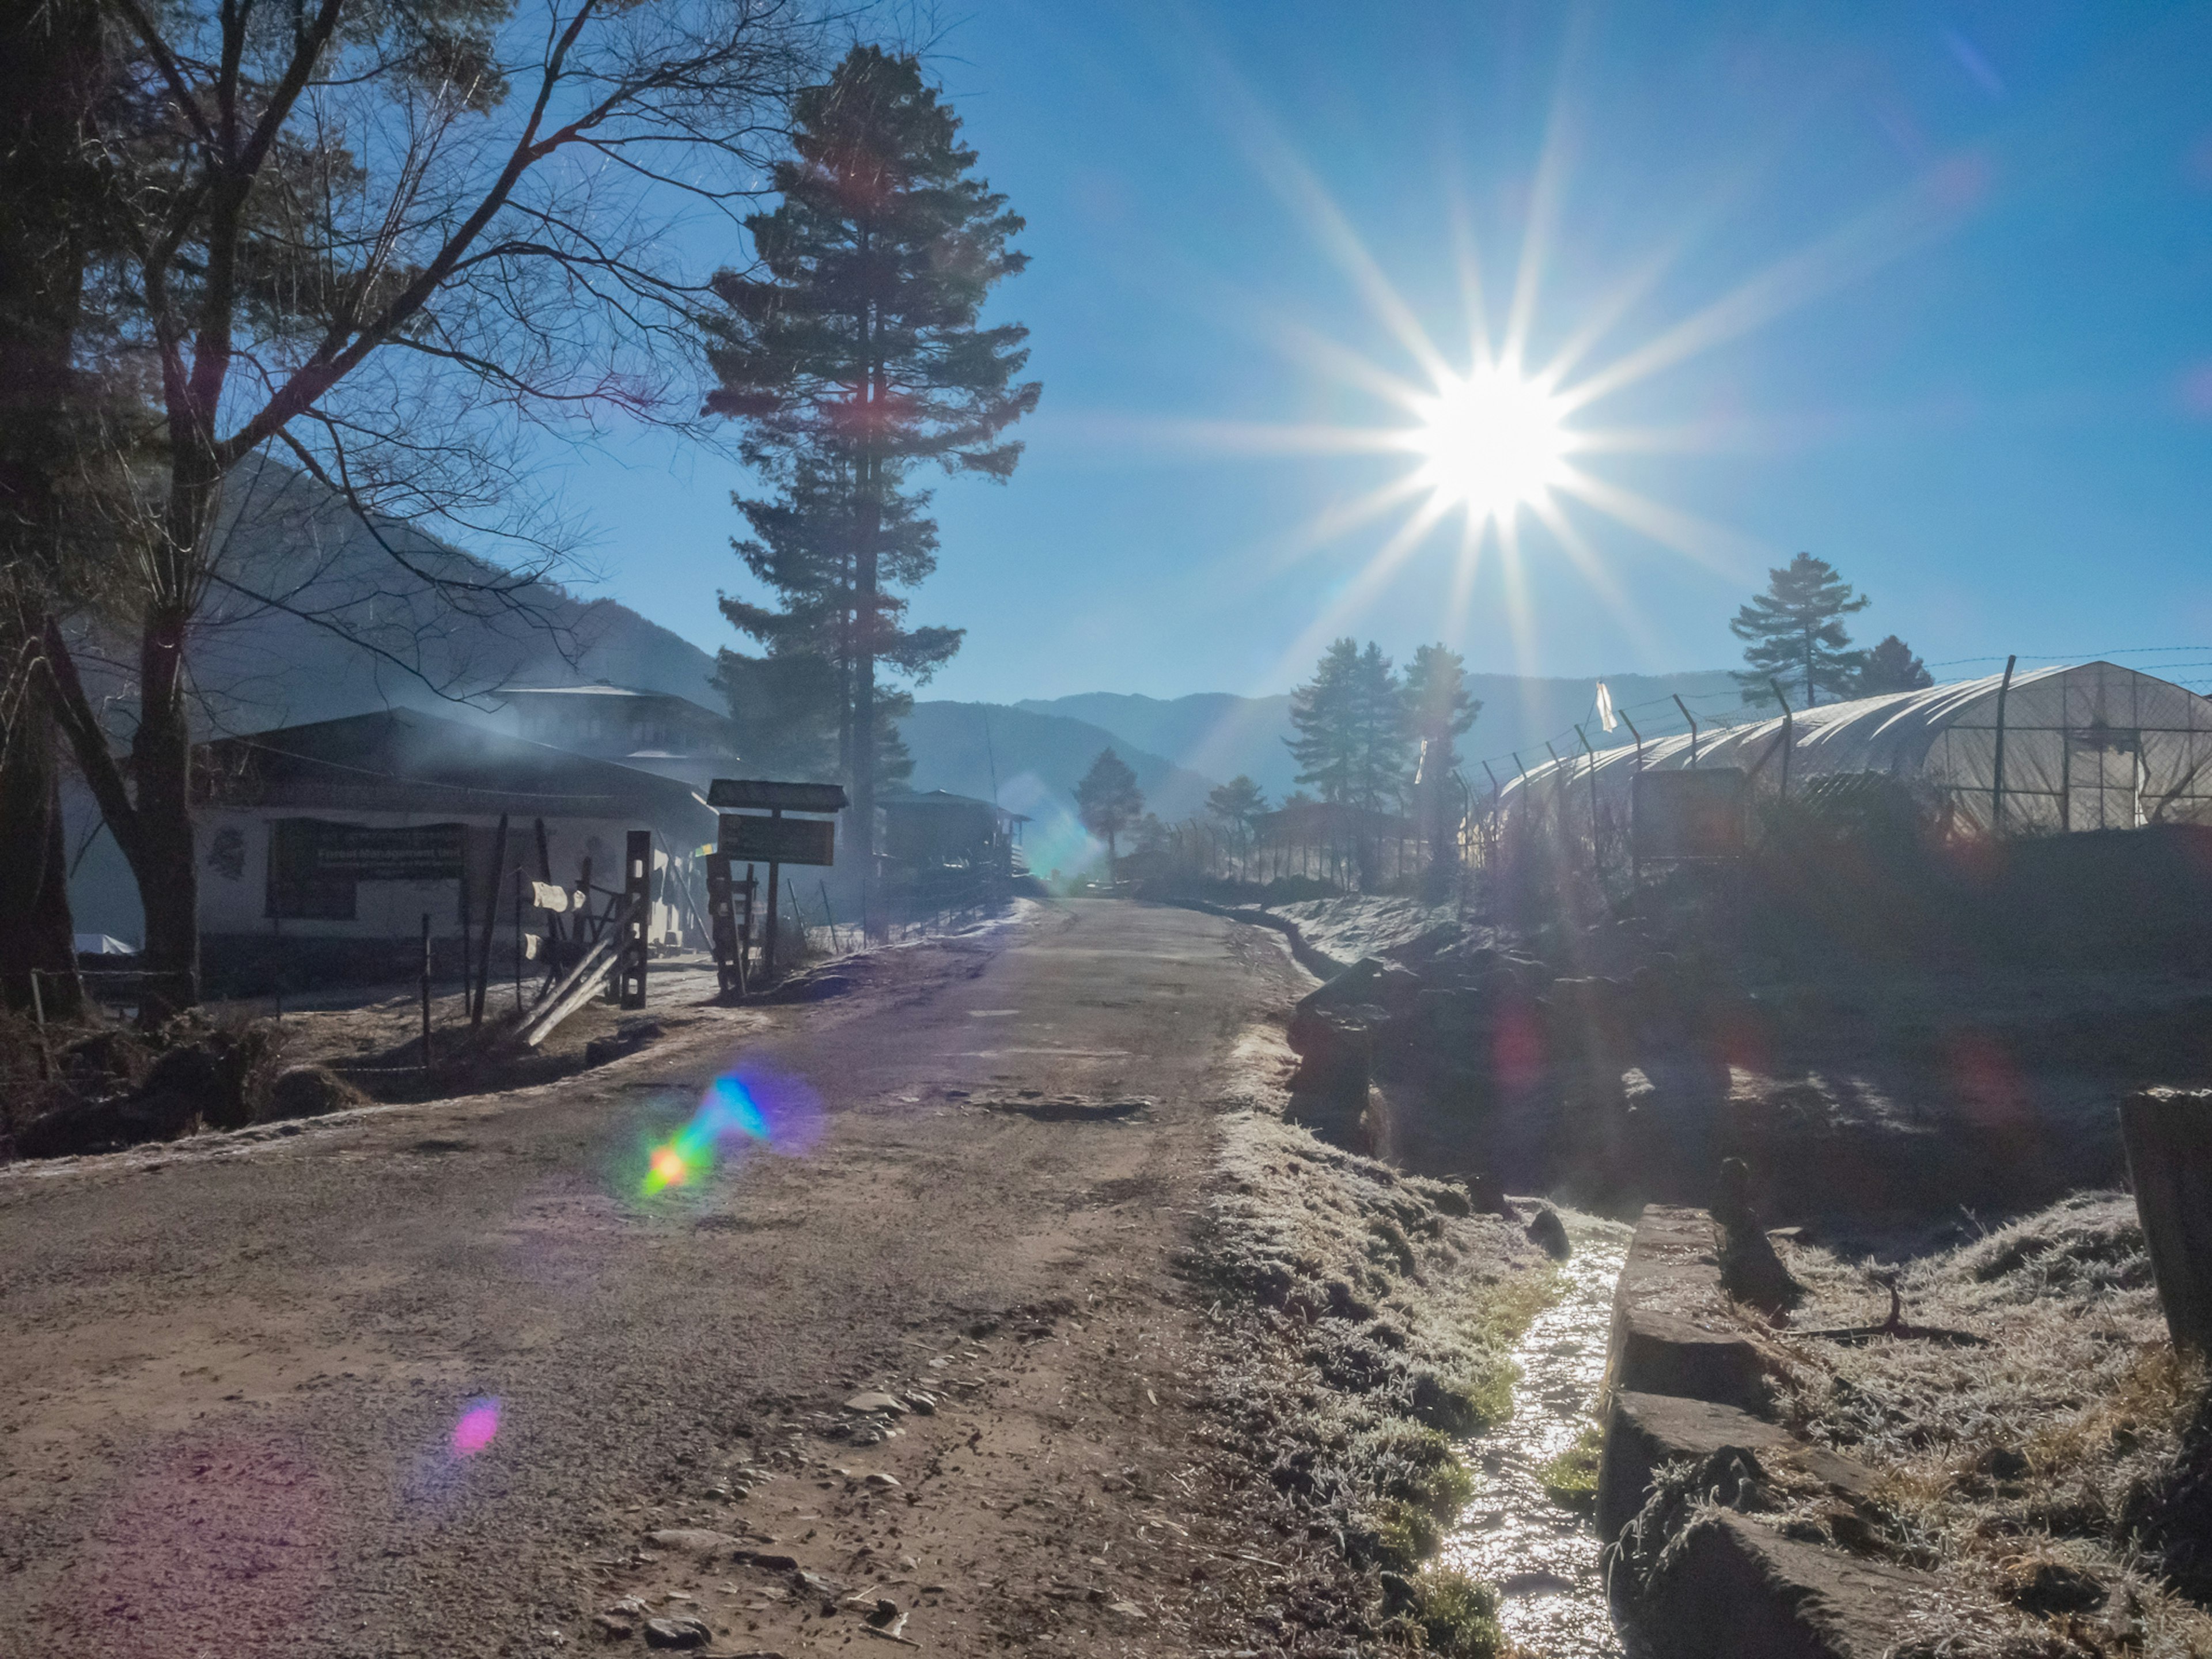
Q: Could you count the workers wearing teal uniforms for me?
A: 0